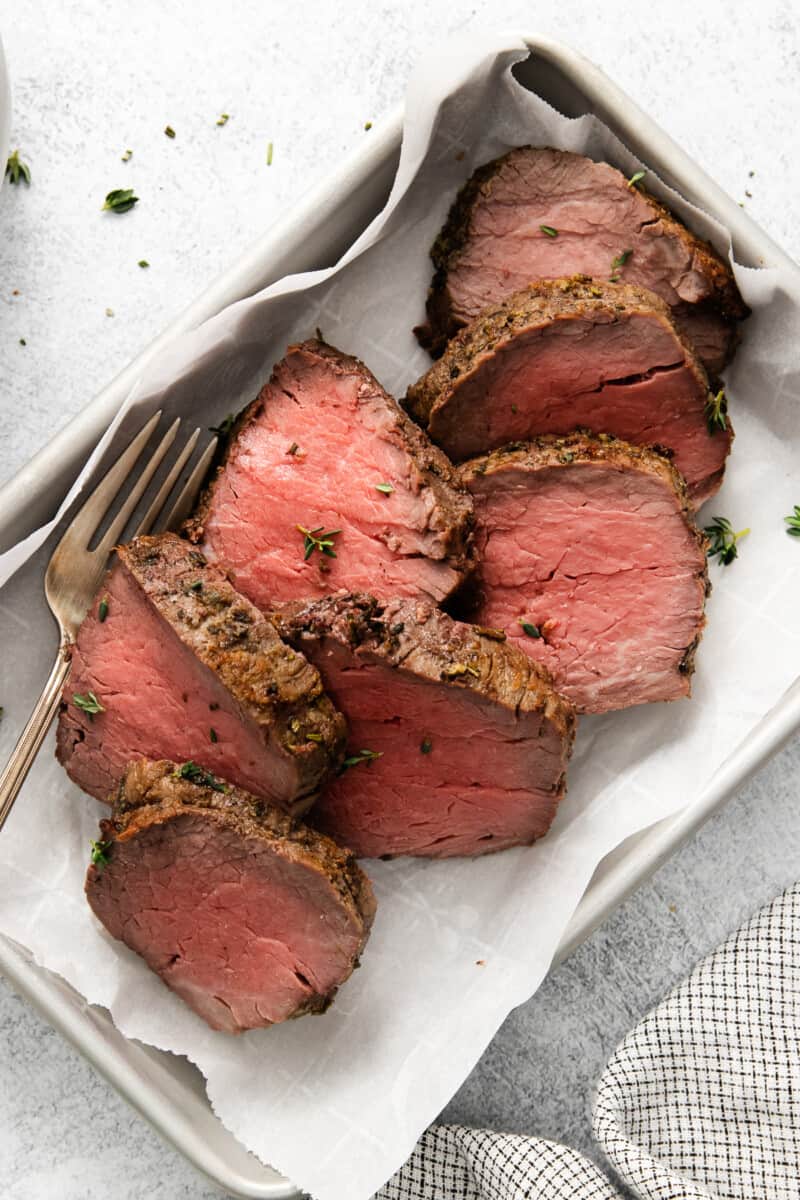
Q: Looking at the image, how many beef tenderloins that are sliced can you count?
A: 7